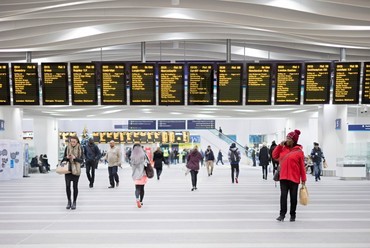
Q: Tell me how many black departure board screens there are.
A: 14